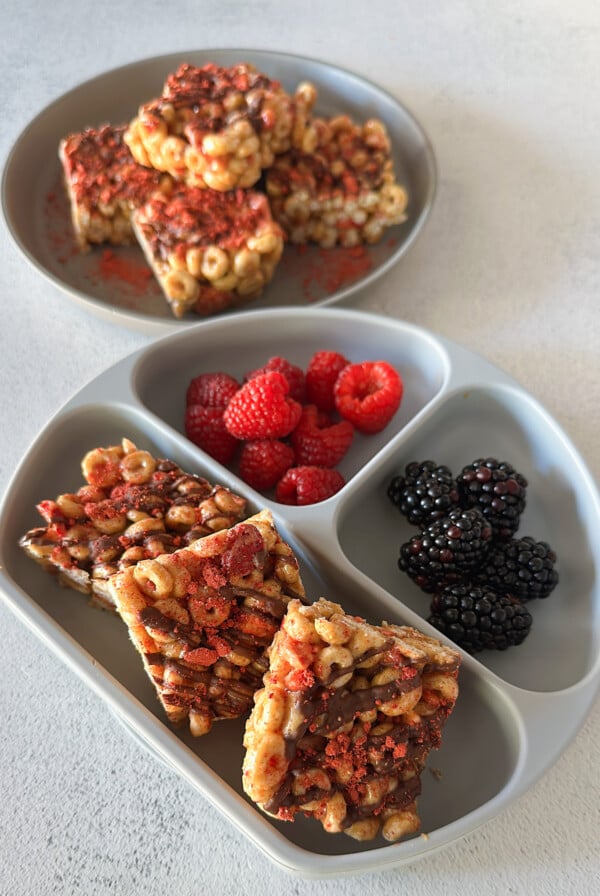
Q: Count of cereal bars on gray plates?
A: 7